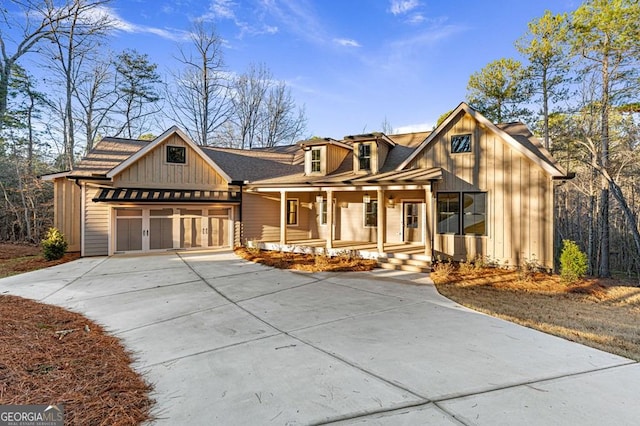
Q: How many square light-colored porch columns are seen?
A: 4